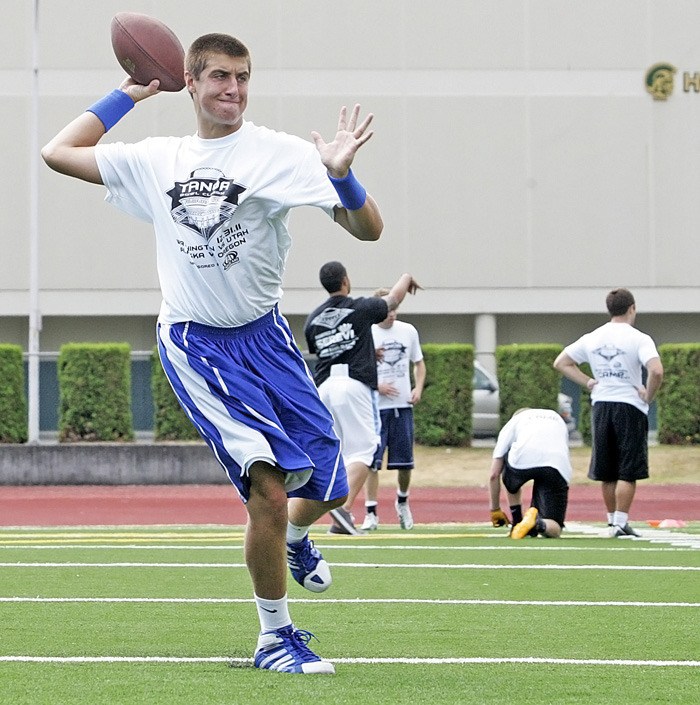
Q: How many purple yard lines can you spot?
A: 0